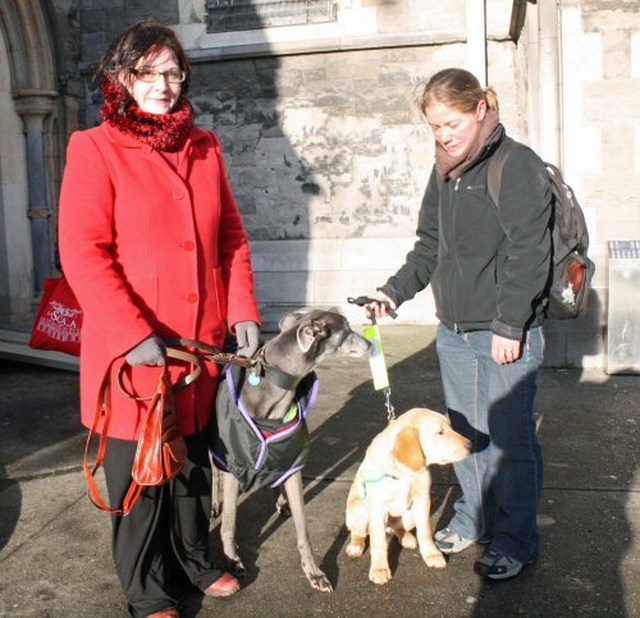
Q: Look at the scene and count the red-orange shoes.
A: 2